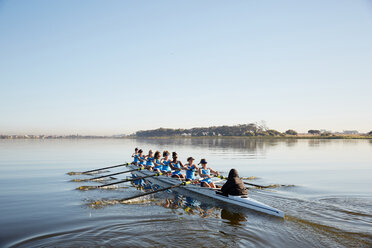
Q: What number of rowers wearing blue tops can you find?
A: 8